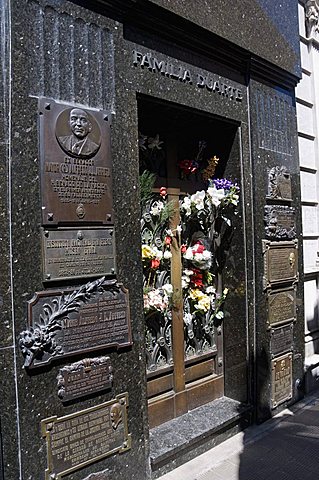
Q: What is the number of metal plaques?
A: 11